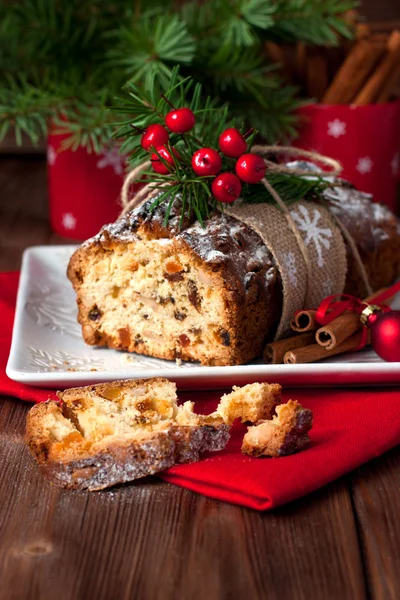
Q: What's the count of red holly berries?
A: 7